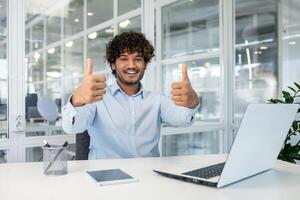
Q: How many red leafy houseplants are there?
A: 0